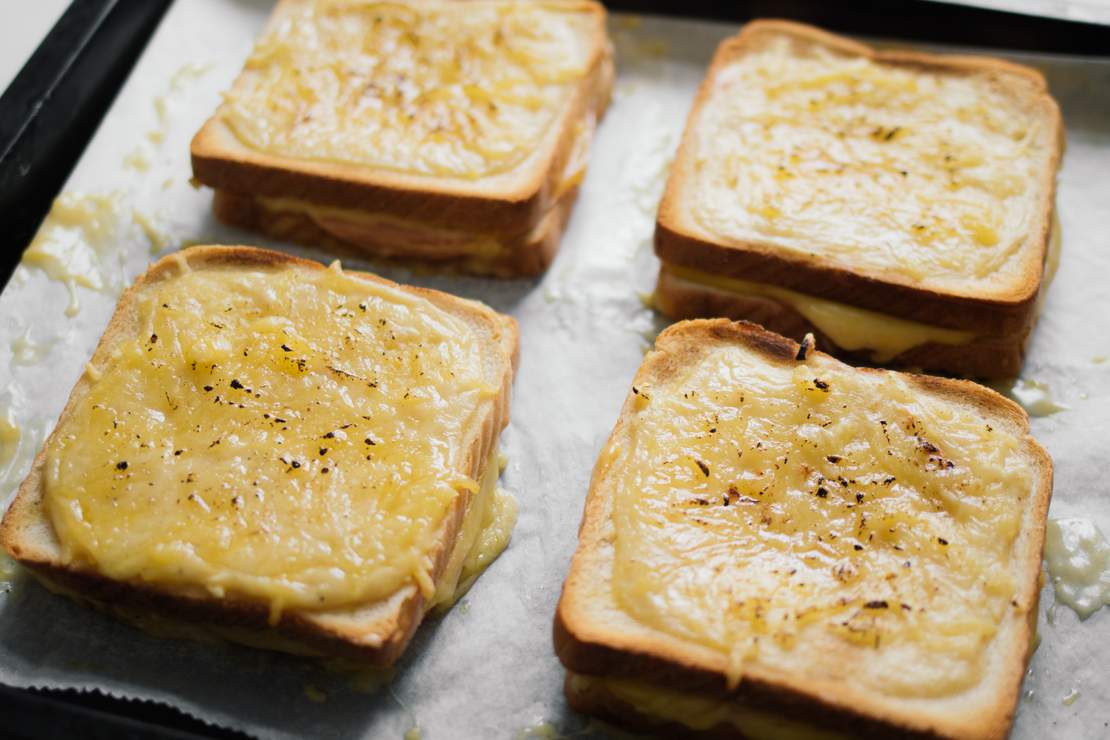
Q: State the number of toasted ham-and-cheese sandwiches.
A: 4